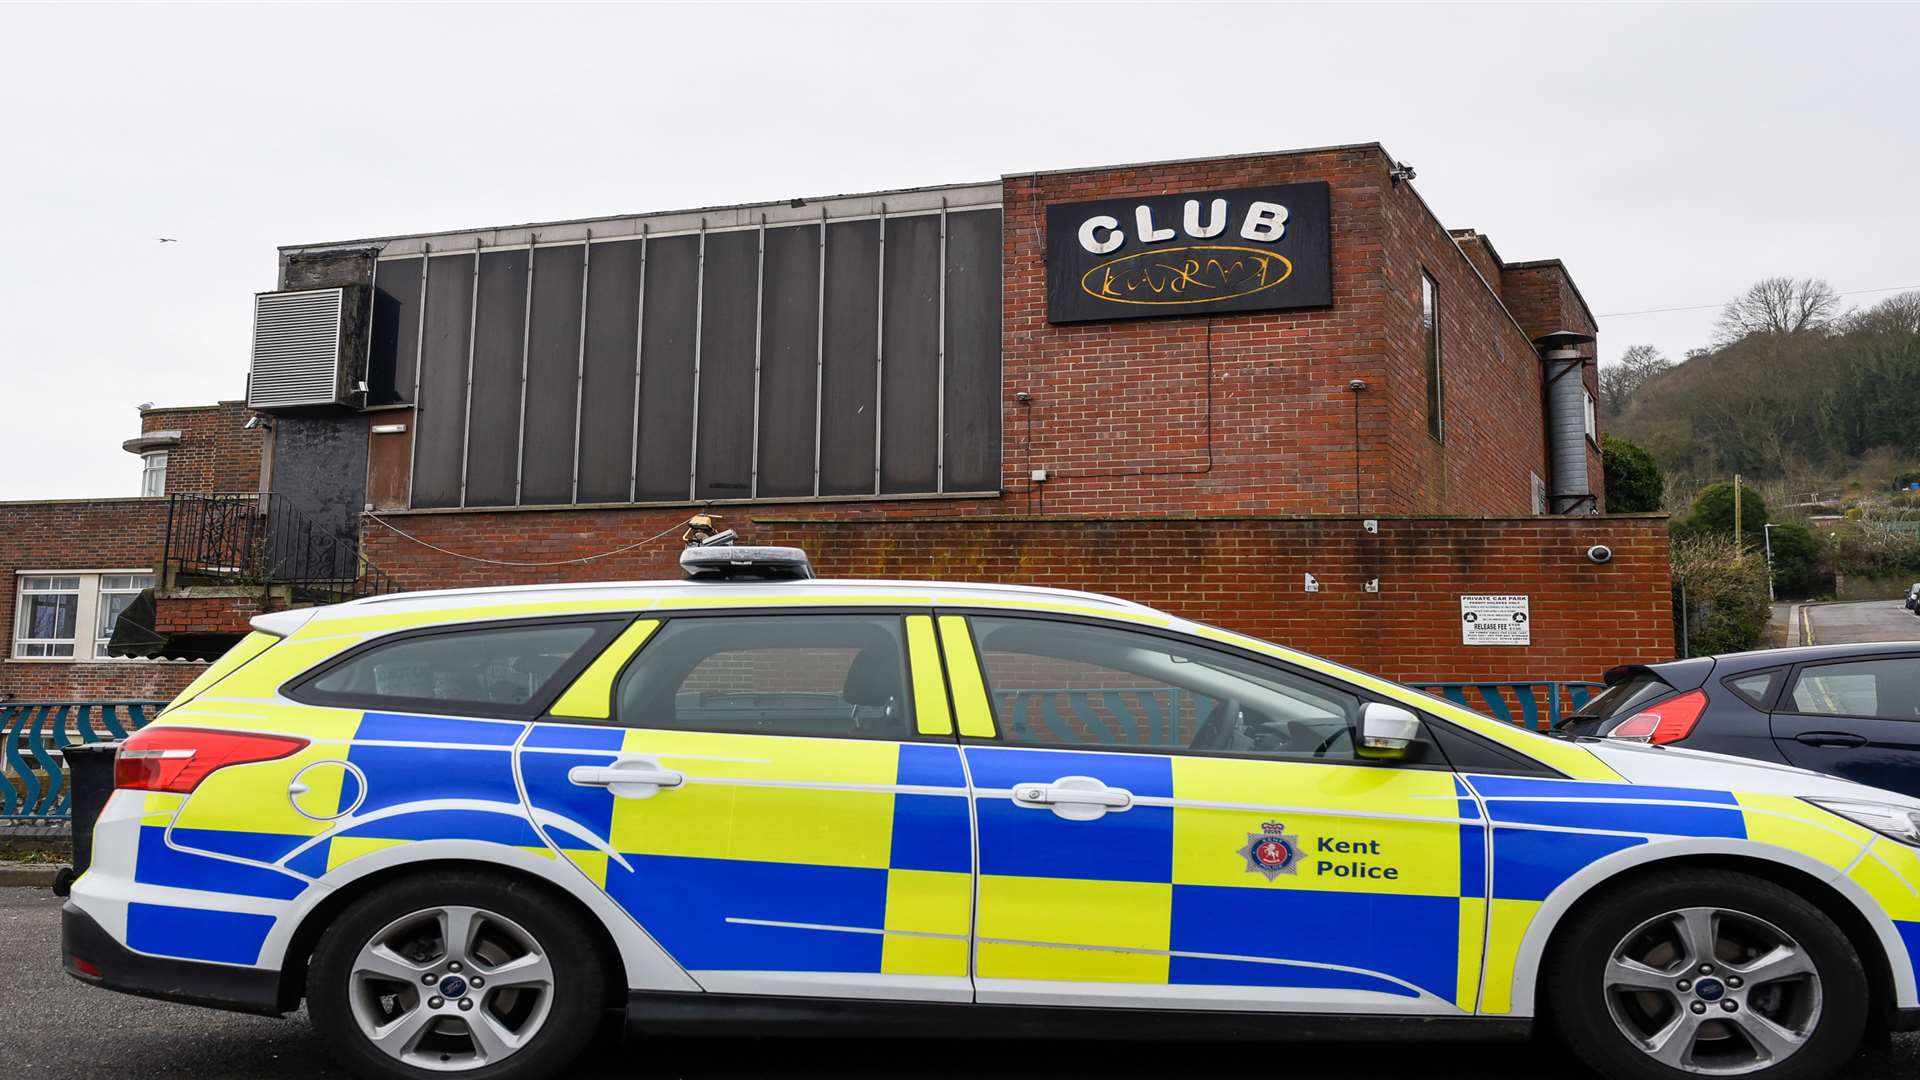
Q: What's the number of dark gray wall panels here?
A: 11